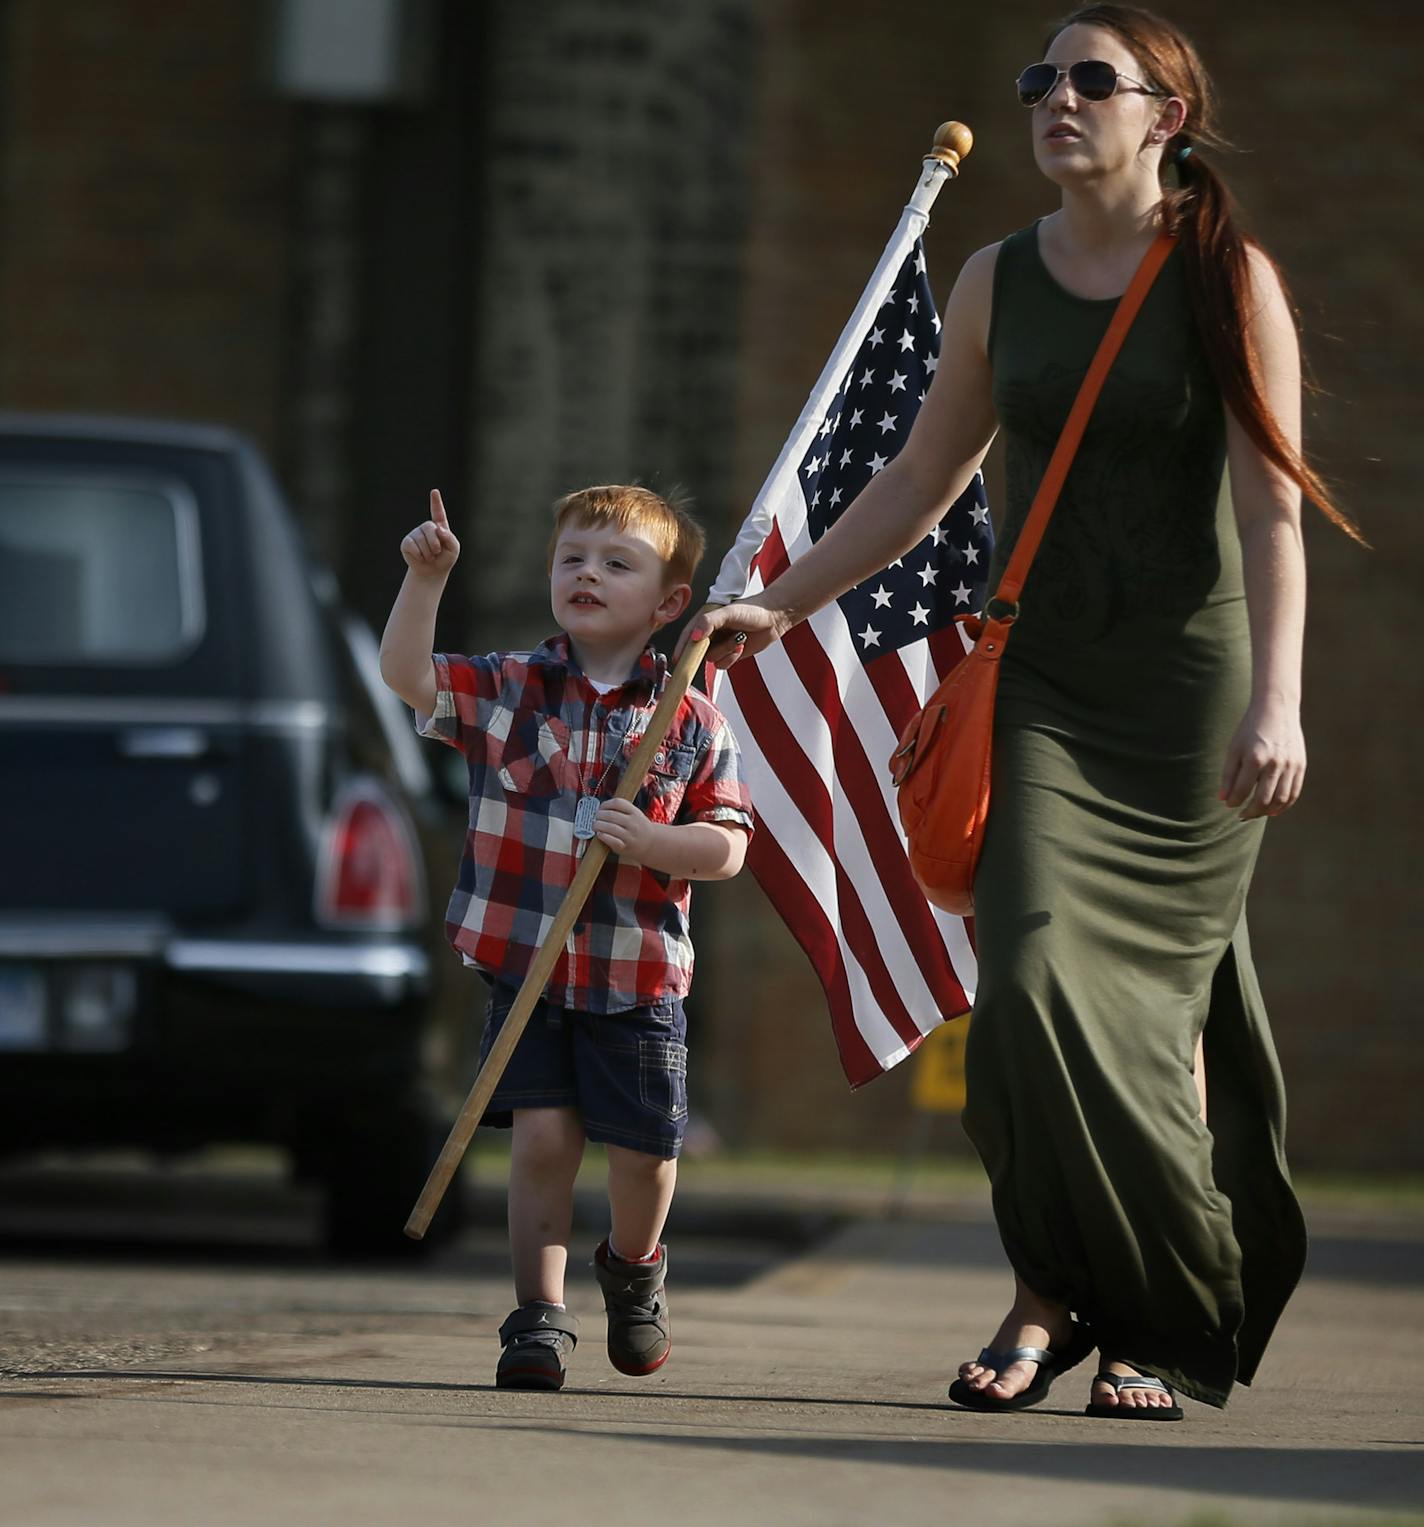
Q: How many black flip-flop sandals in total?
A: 2